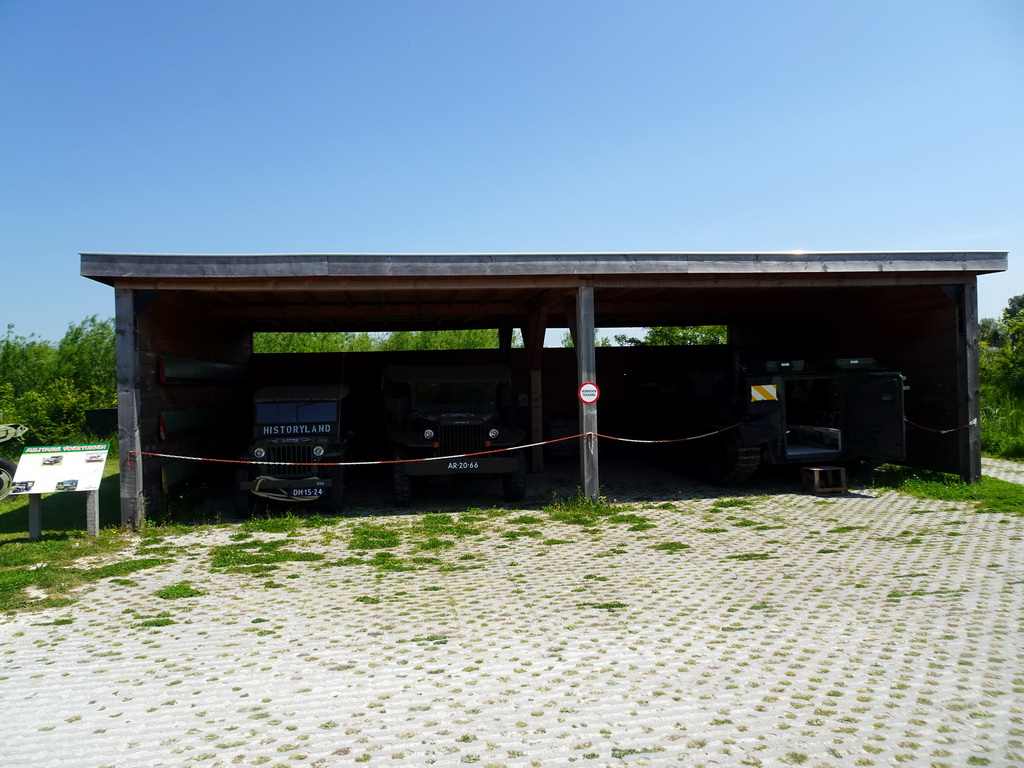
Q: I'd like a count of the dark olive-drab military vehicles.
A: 3